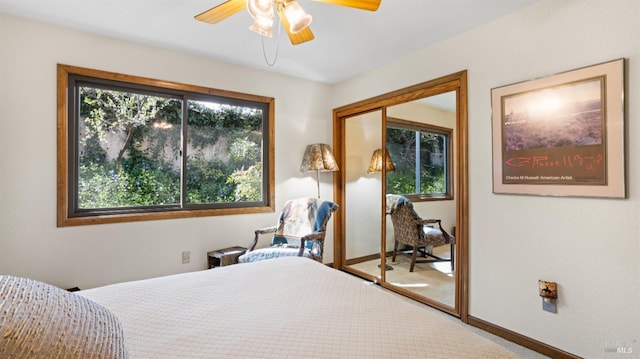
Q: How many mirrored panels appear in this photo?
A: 2